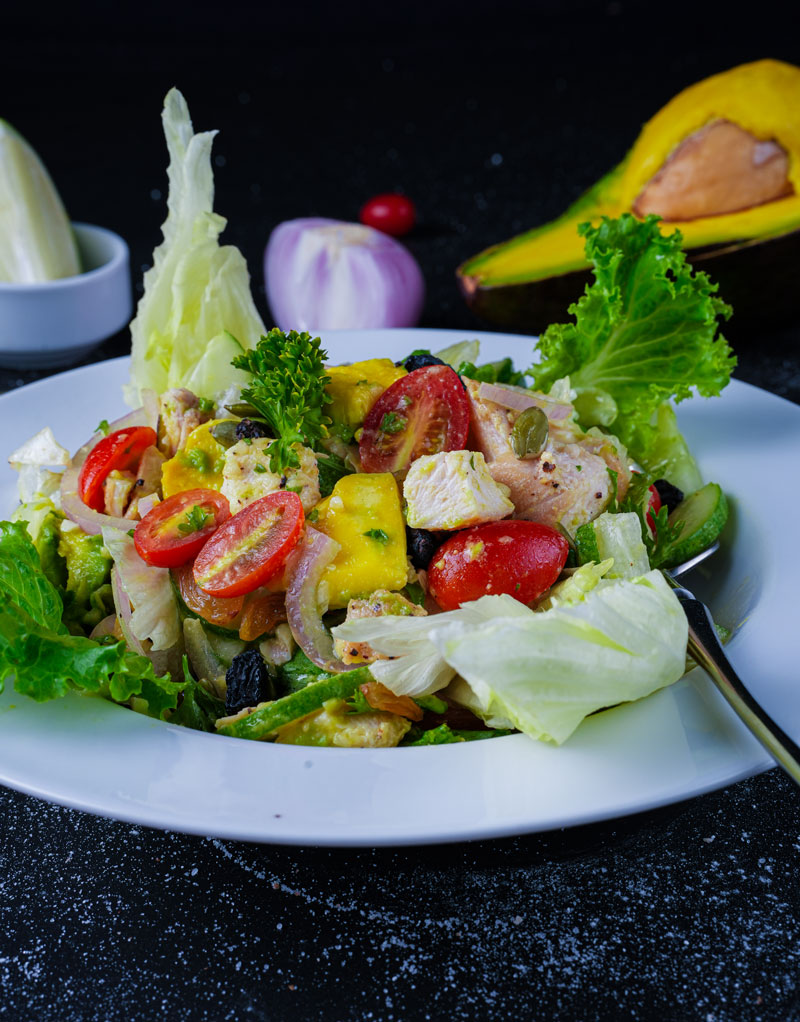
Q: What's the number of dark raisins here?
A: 5